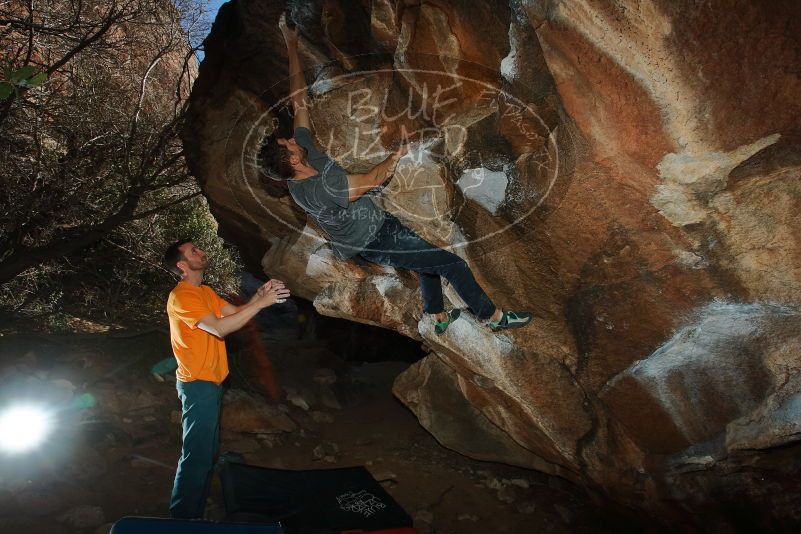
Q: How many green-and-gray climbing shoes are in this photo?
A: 2